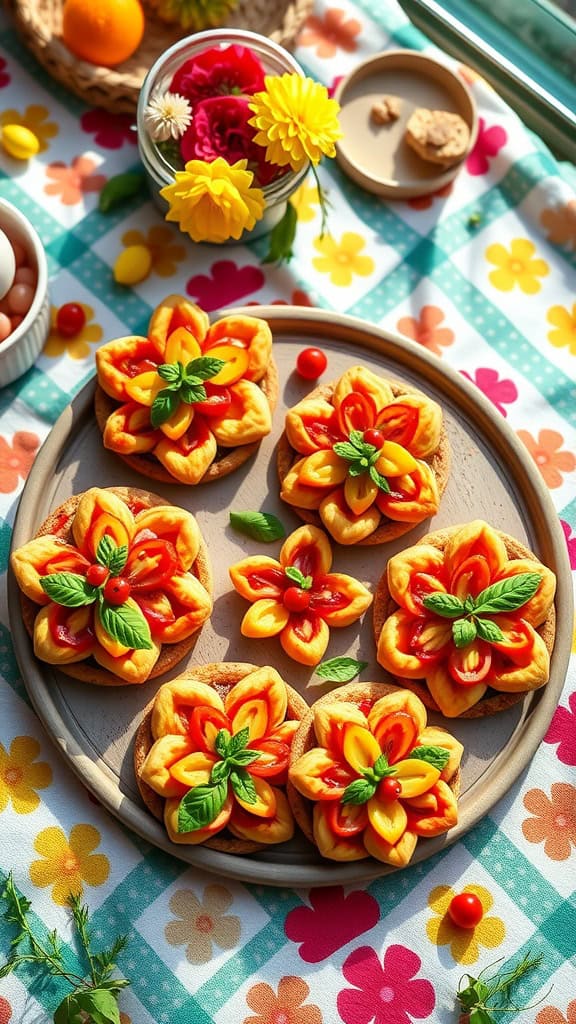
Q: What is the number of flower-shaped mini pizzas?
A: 7